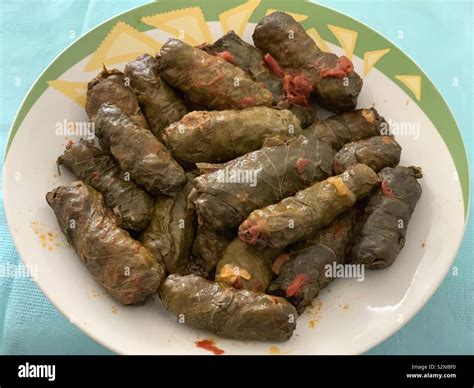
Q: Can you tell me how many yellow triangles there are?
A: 9